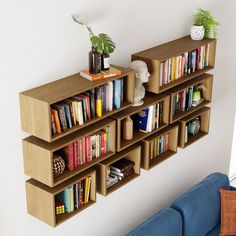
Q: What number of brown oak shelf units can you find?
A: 9